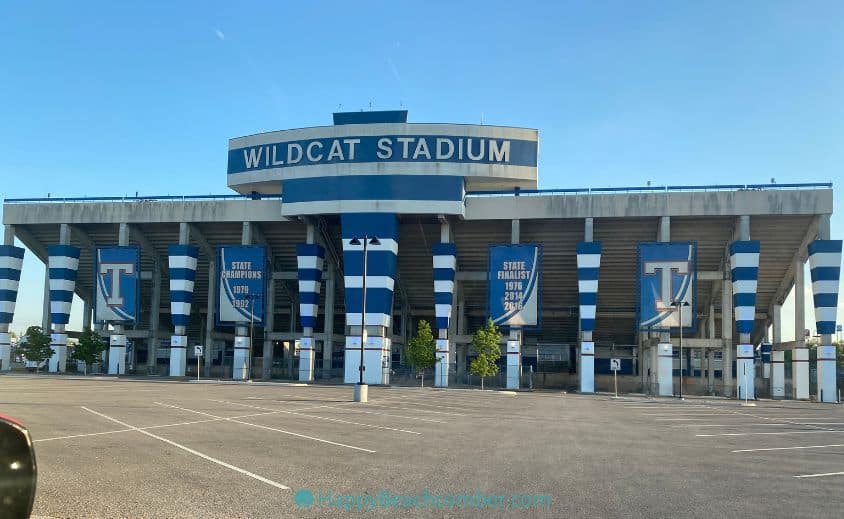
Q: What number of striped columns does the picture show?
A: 9